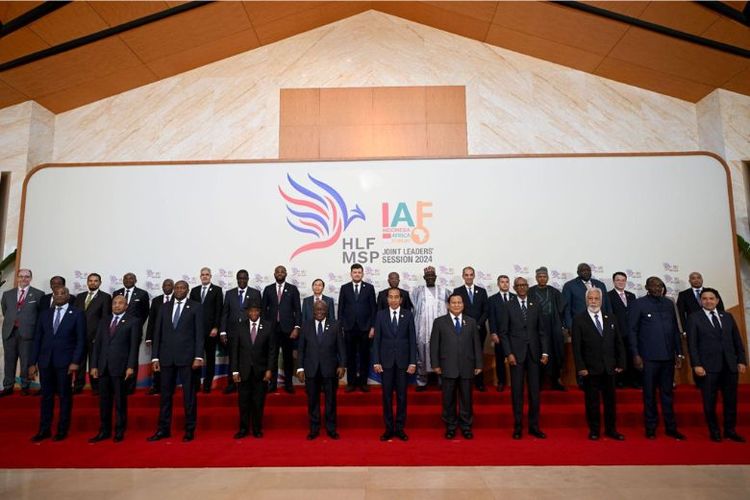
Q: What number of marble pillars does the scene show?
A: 2